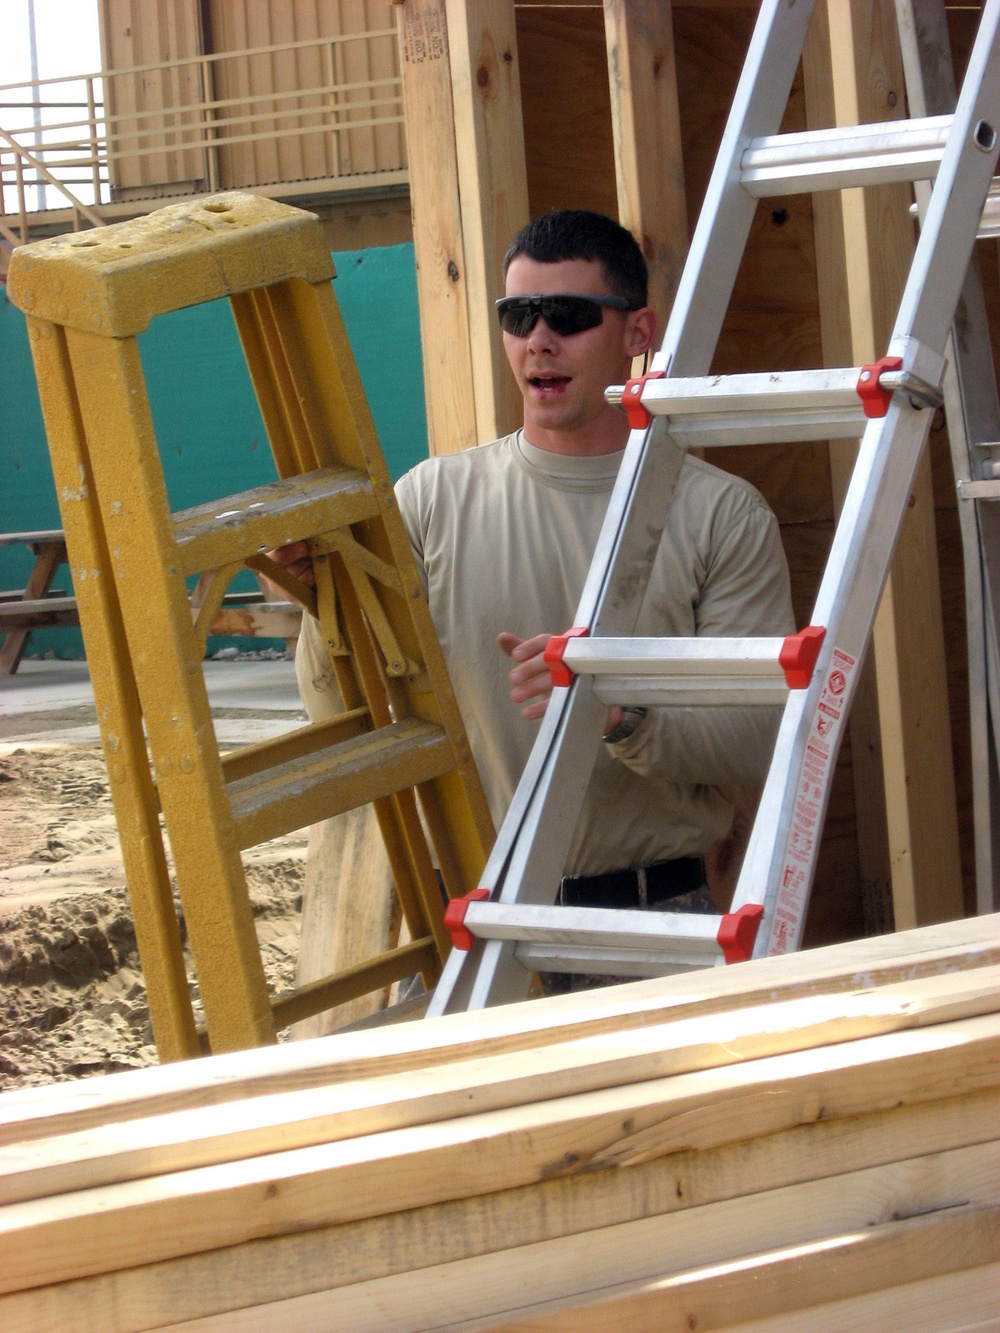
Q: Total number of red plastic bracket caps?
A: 6